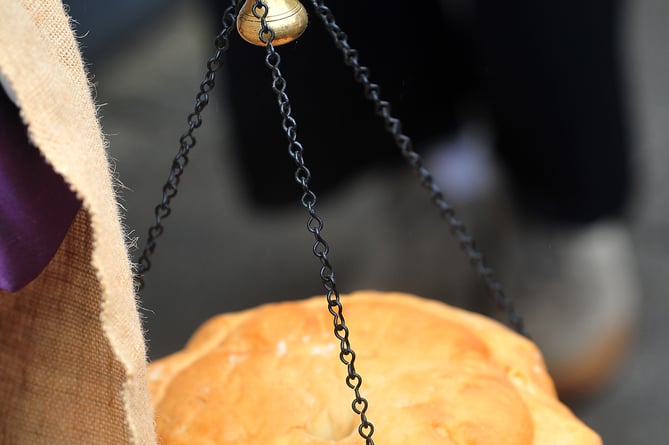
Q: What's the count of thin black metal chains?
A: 3